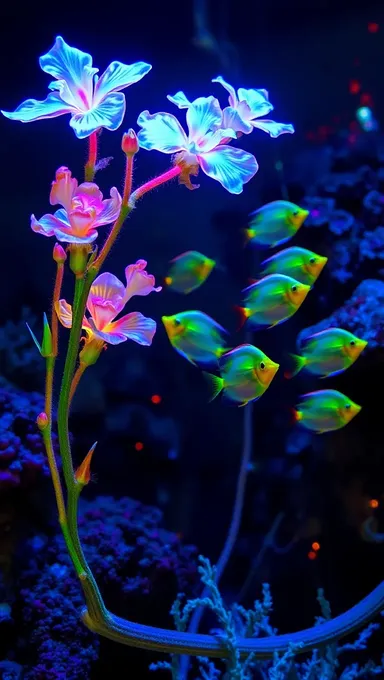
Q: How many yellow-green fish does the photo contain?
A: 8